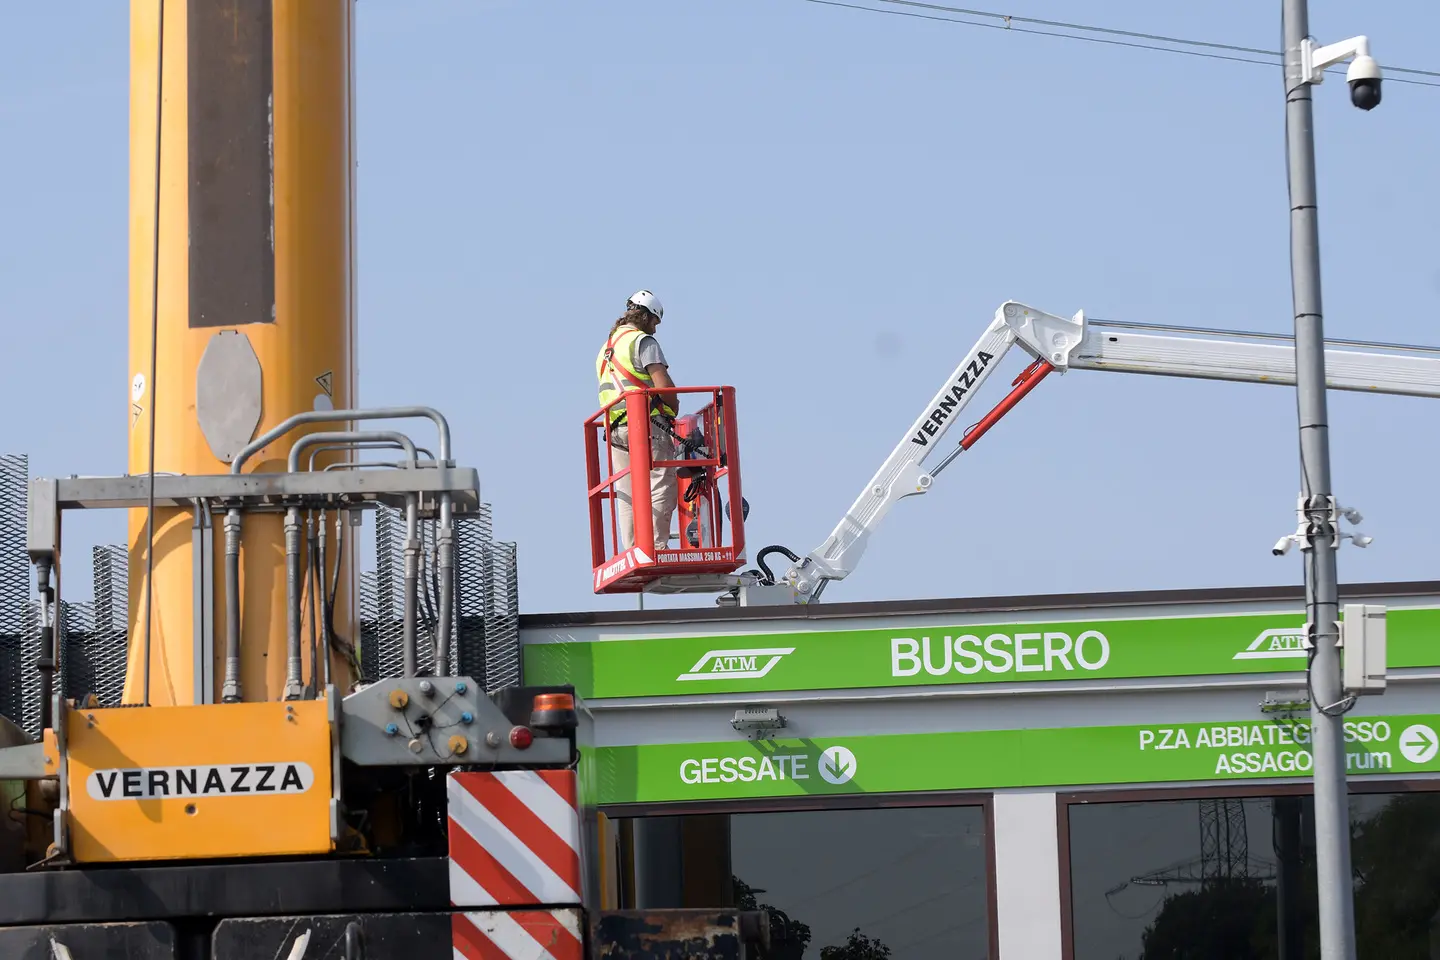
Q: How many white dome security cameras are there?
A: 1